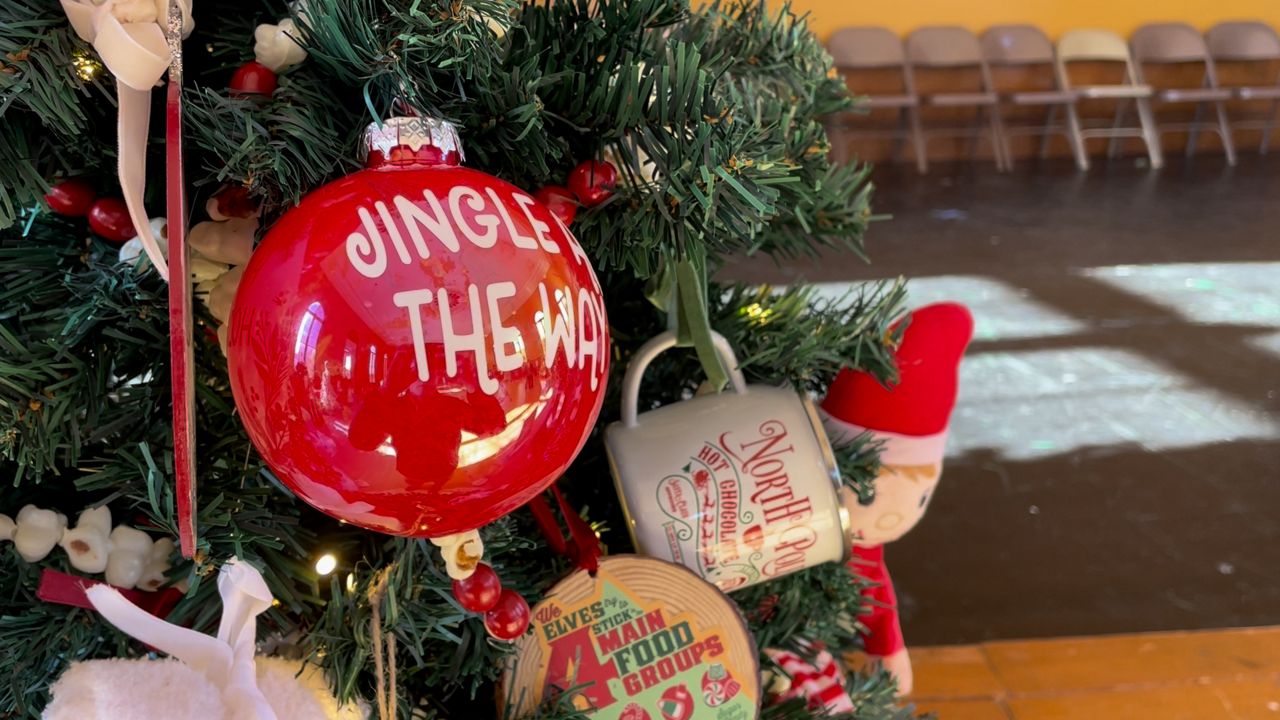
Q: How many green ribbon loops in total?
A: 1